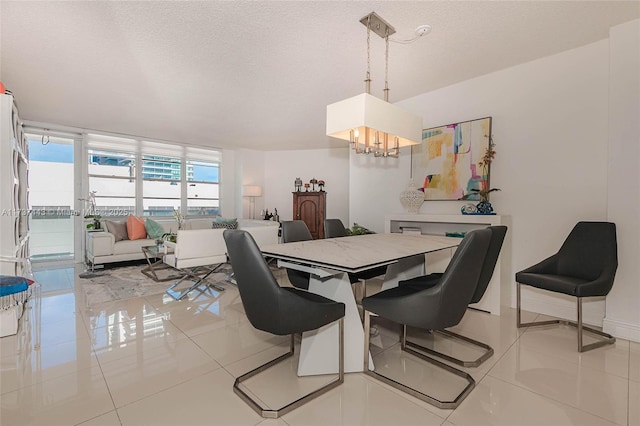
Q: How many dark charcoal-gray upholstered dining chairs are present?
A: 6